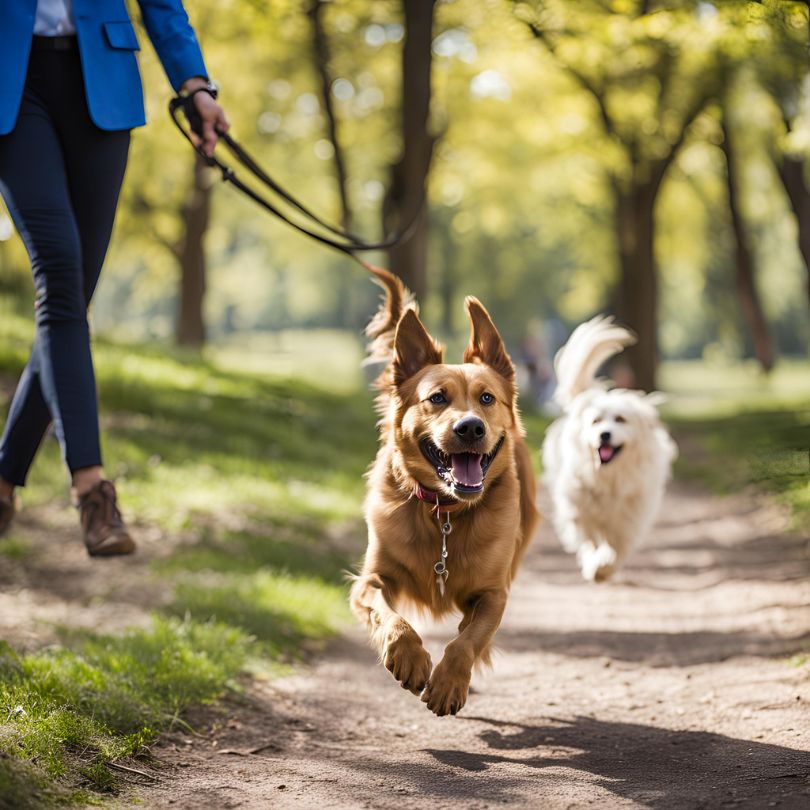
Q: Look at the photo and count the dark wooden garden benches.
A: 0